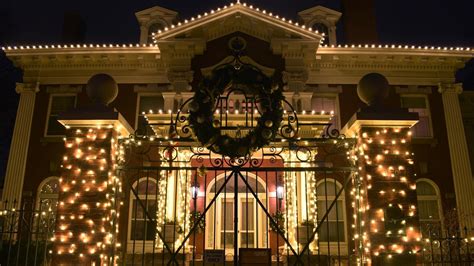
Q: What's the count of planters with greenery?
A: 2